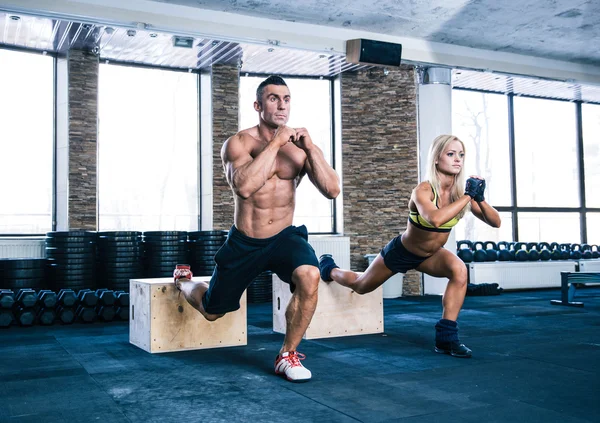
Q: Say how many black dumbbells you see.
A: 14